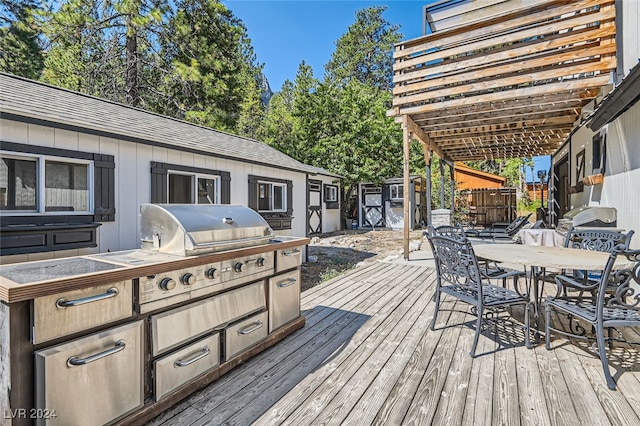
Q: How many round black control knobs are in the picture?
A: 5